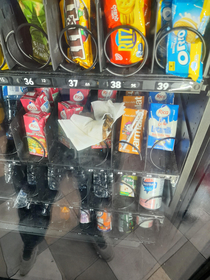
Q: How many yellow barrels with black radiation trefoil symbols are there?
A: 0